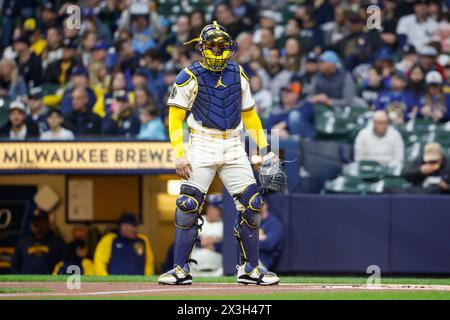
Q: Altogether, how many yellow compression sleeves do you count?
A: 2